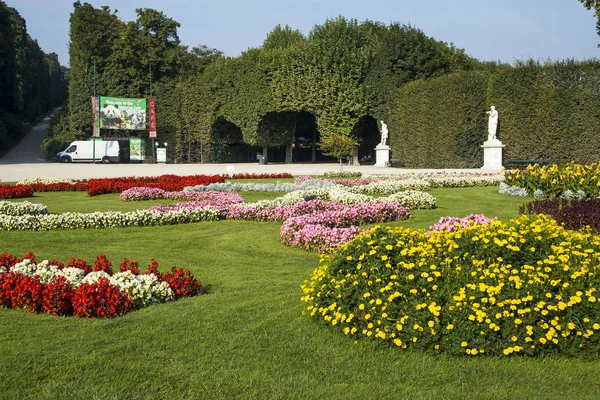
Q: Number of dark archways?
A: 3